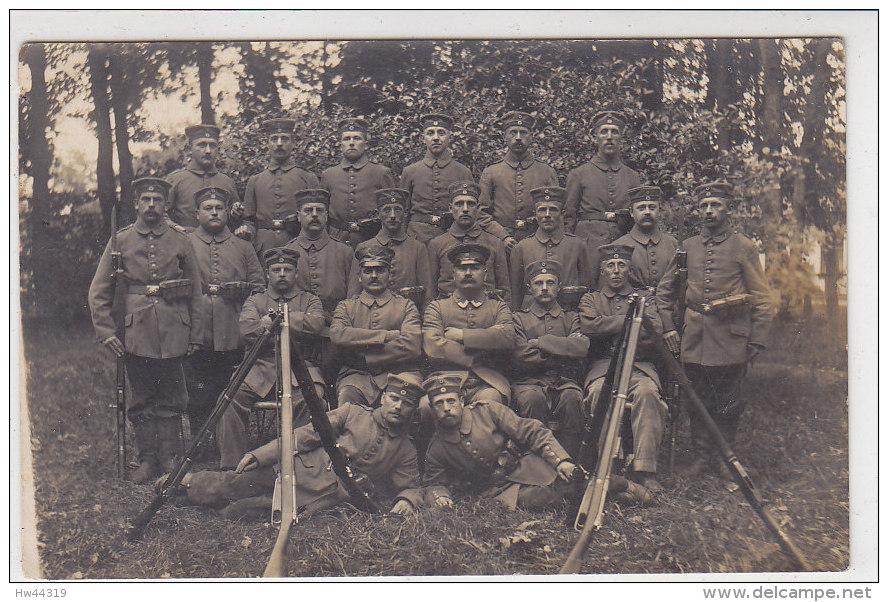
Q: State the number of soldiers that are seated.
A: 5